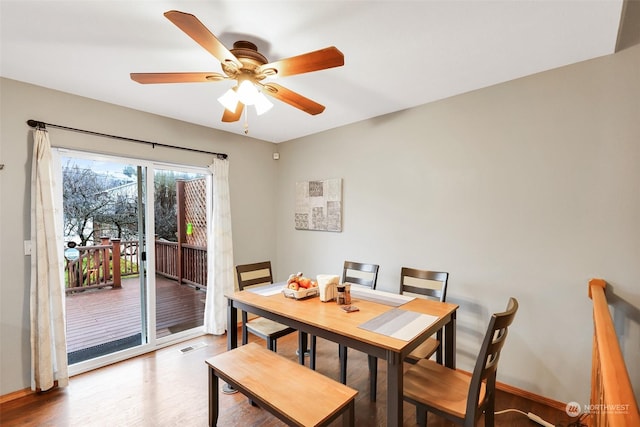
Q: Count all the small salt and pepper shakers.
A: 2